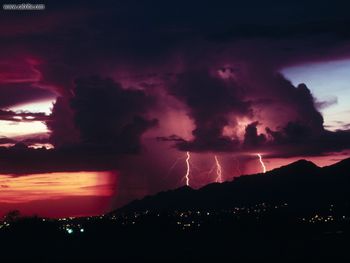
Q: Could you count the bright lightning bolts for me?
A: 3